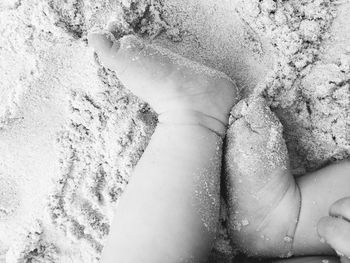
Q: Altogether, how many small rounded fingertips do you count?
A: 2